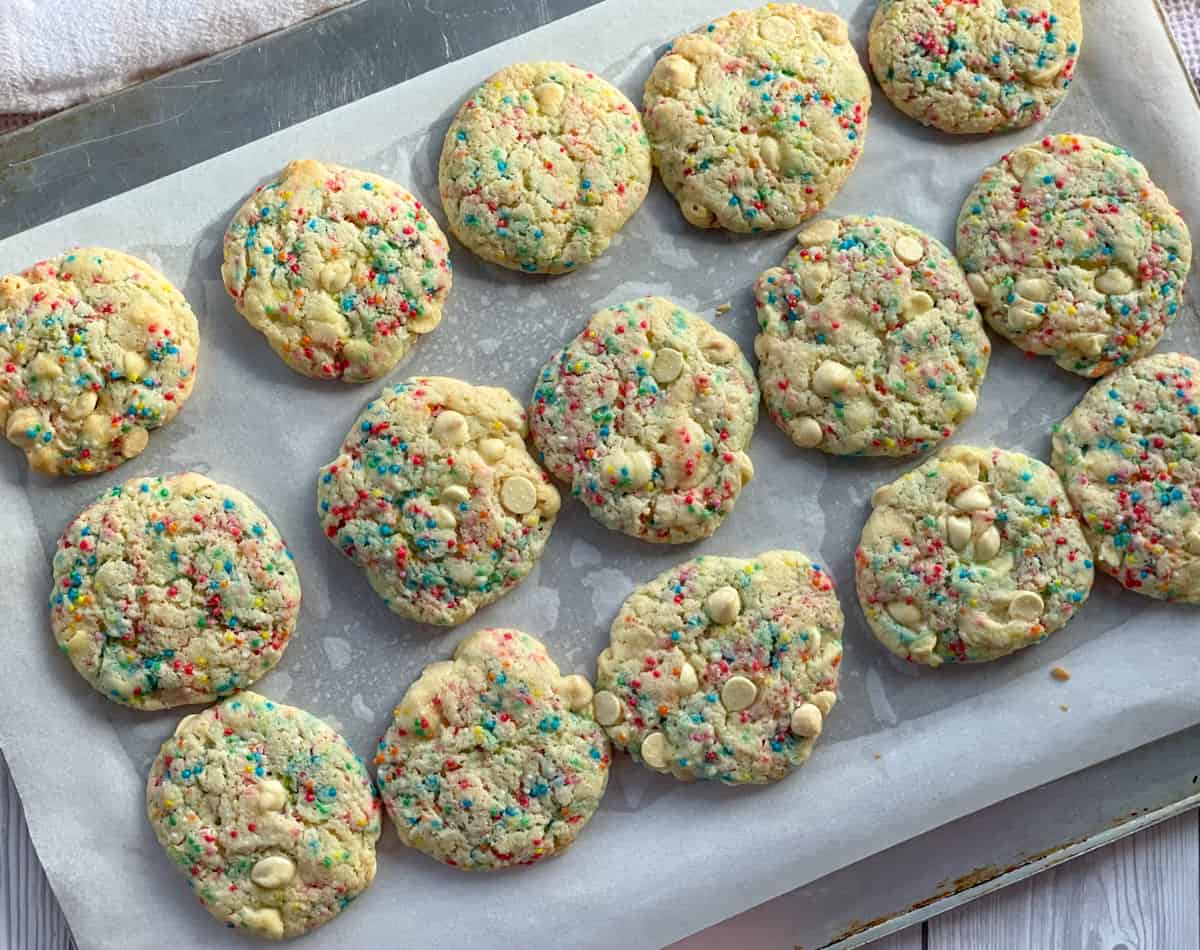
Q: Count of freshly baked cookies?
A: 15